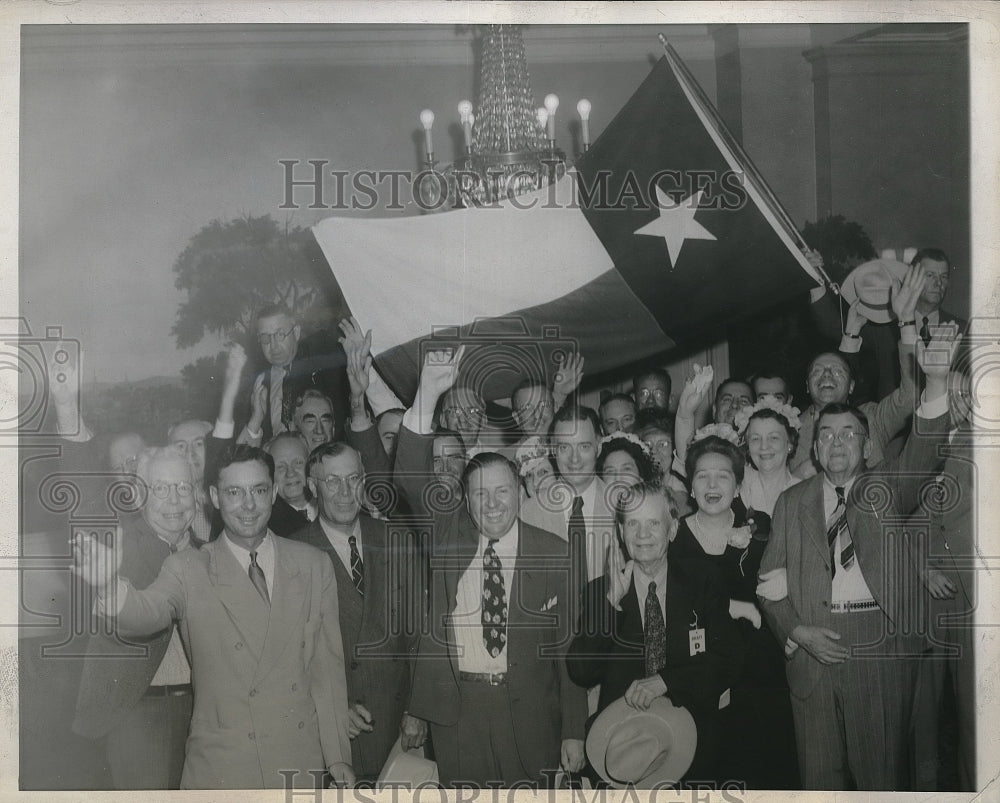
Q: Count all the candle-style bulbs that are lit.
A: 6